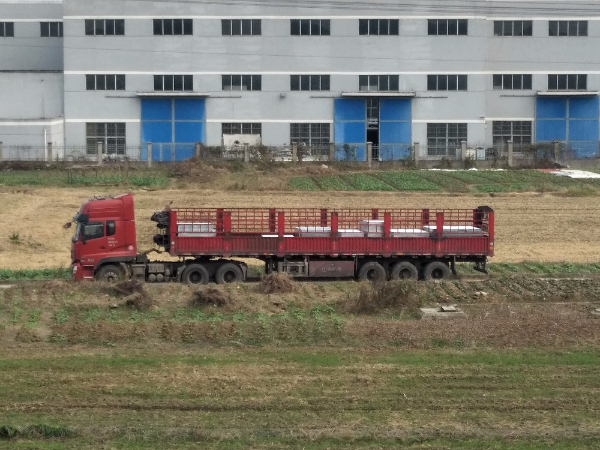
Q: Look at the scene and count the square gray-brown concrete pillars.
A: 13